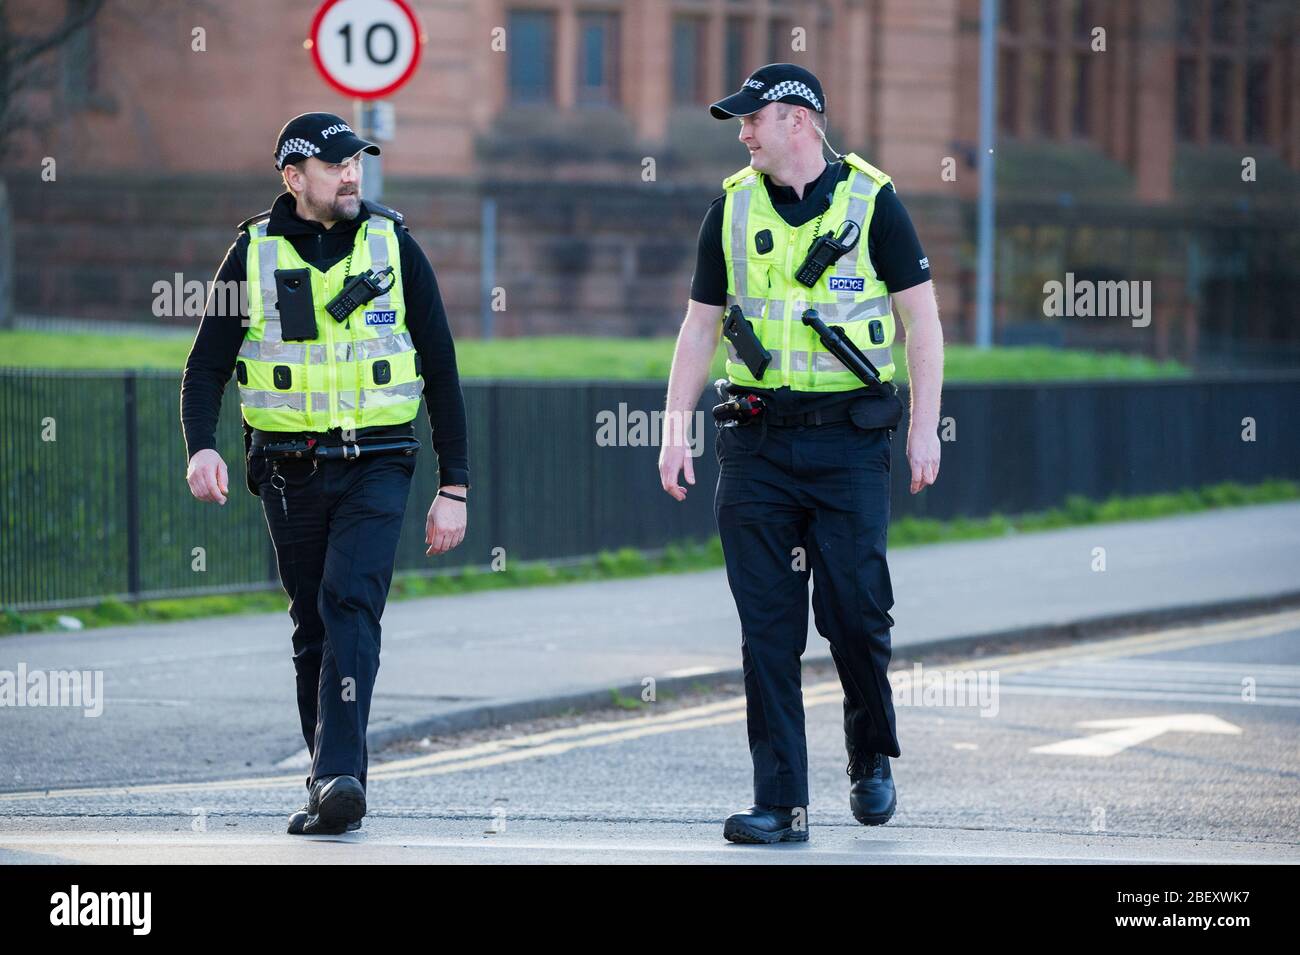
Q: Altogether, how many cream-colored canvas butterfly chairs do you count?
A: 0